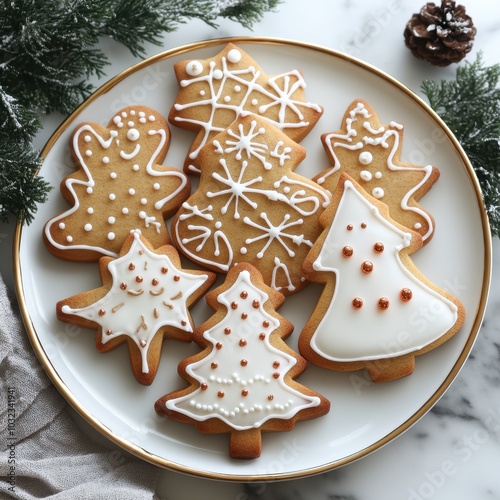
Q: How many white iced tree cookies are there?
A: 2